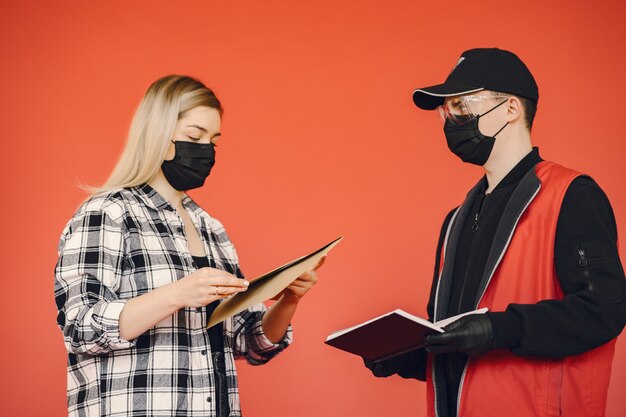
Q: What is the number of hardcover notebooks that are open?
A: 1